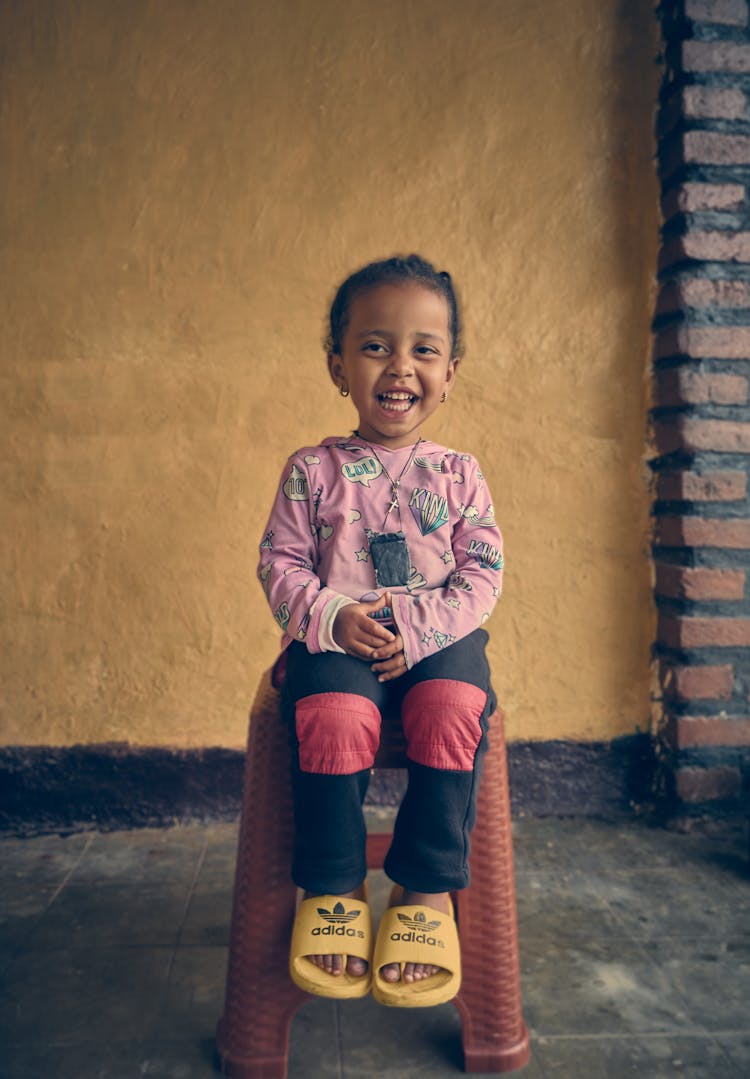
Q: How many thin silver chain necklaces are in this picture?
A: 1